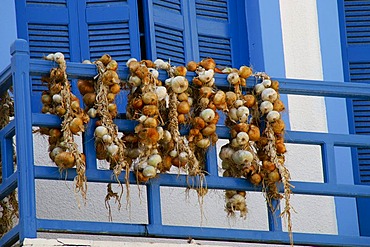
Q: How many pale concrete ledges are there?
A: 1